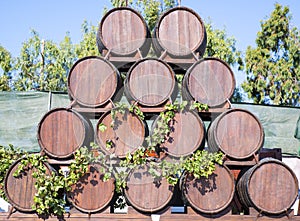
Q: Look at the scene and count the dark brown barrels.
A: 14